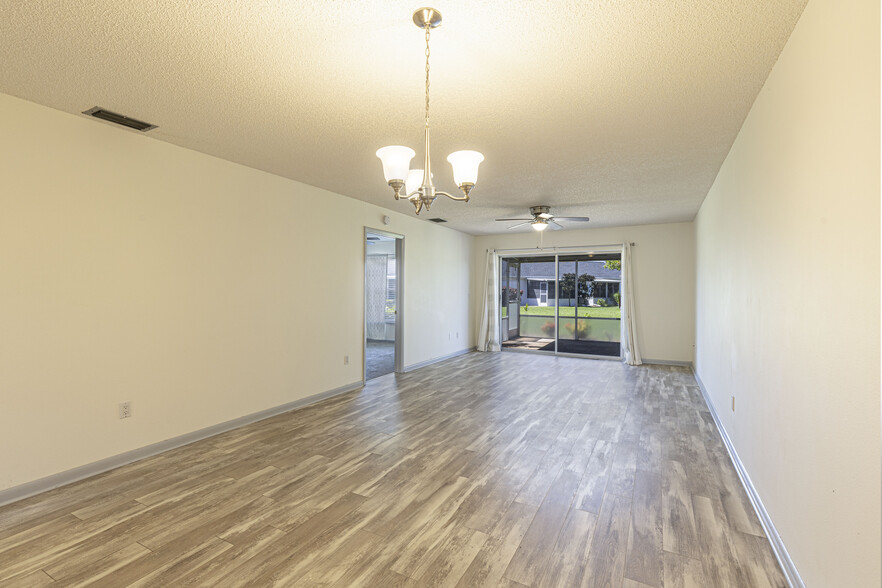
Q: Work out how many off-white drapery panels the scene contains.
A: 2